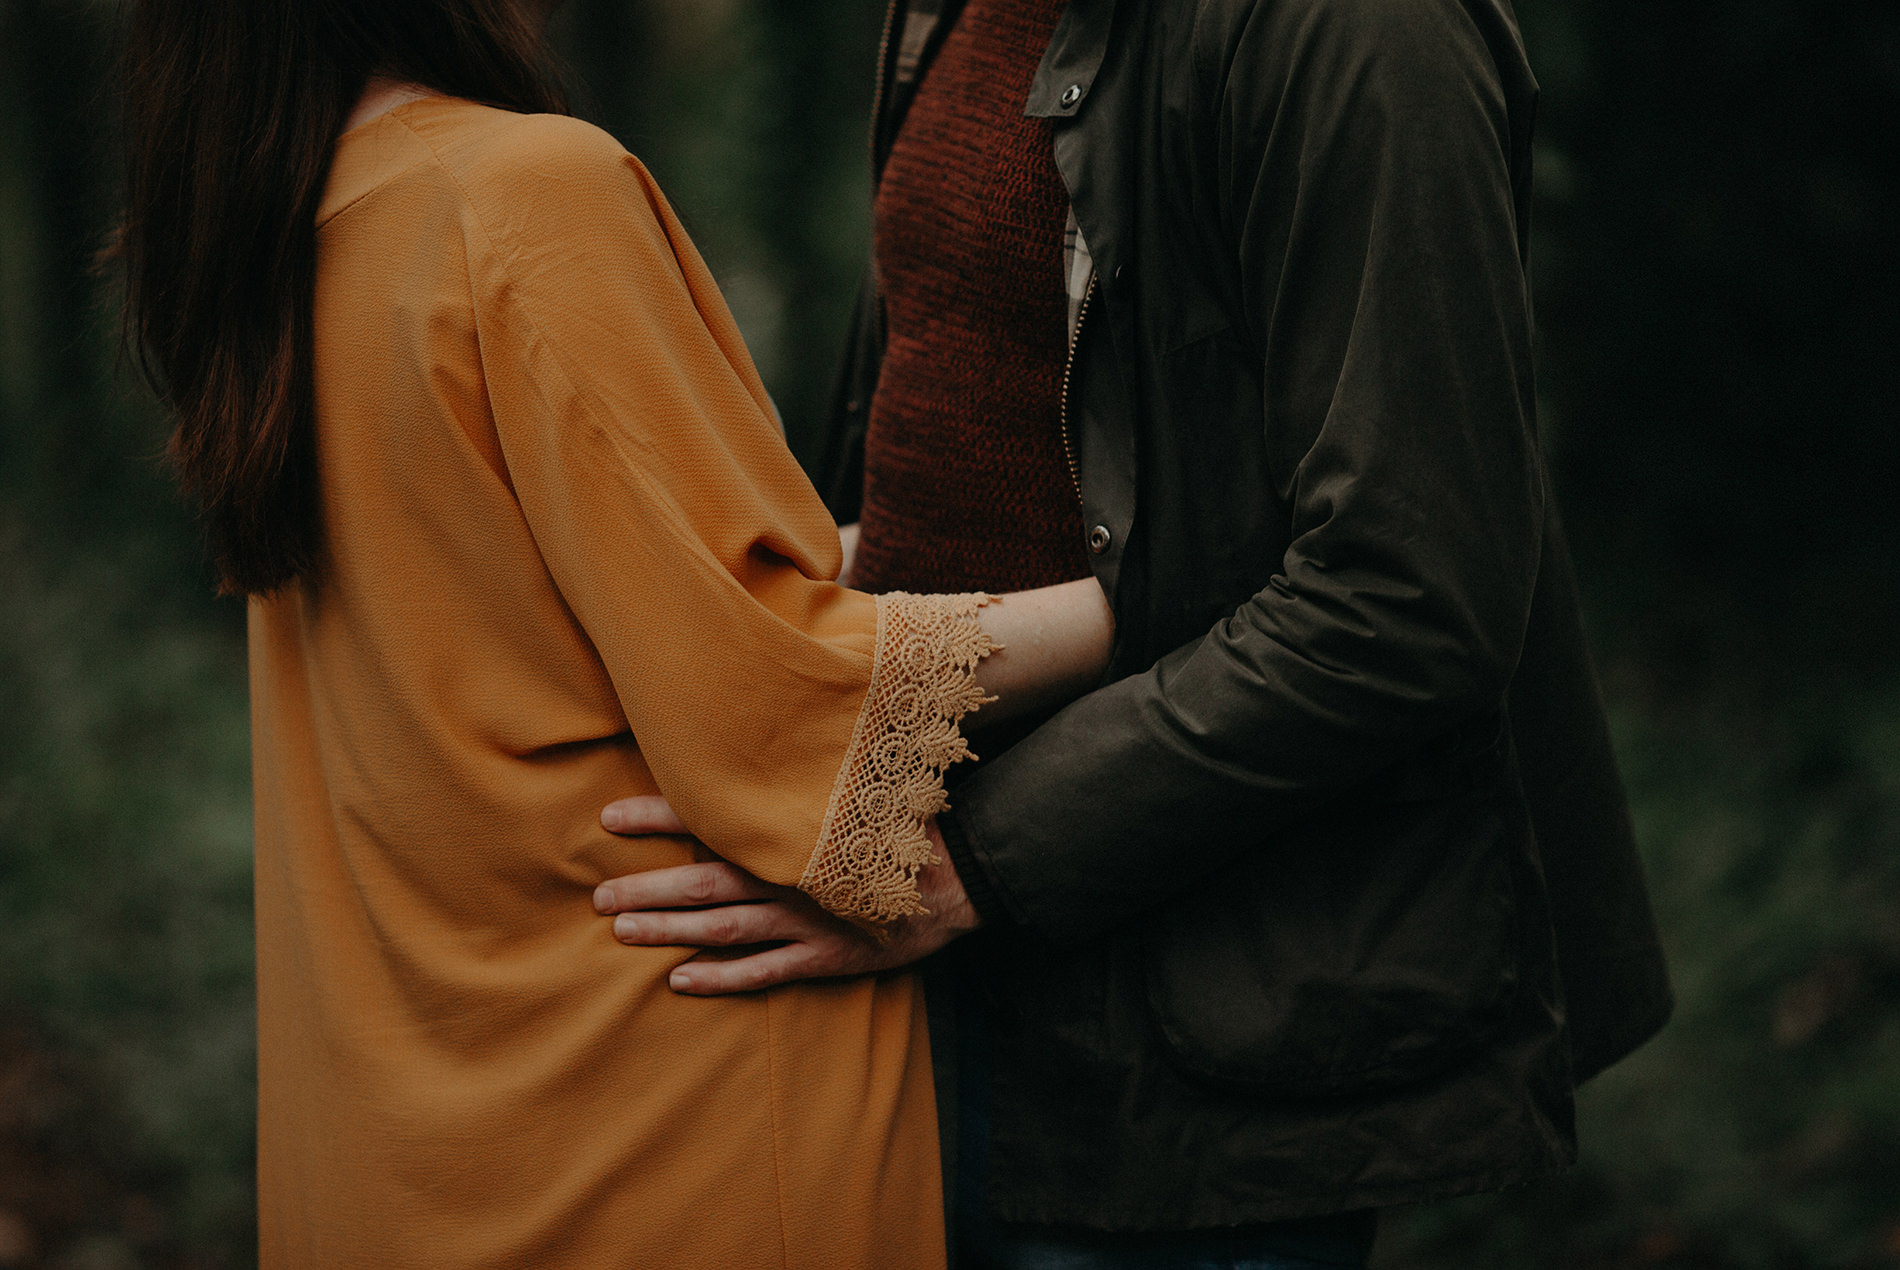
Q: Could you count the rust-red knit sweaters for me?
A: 1